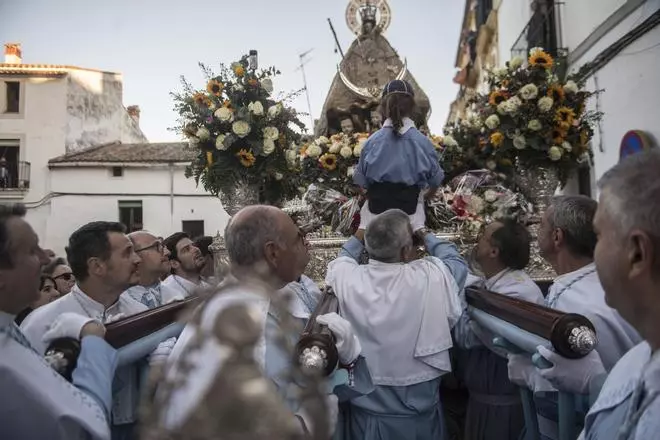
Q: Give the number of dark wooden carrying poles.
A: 3